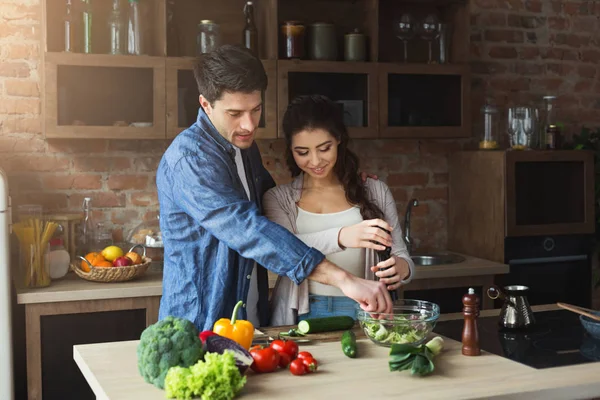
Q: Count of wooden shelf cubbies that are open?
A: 4